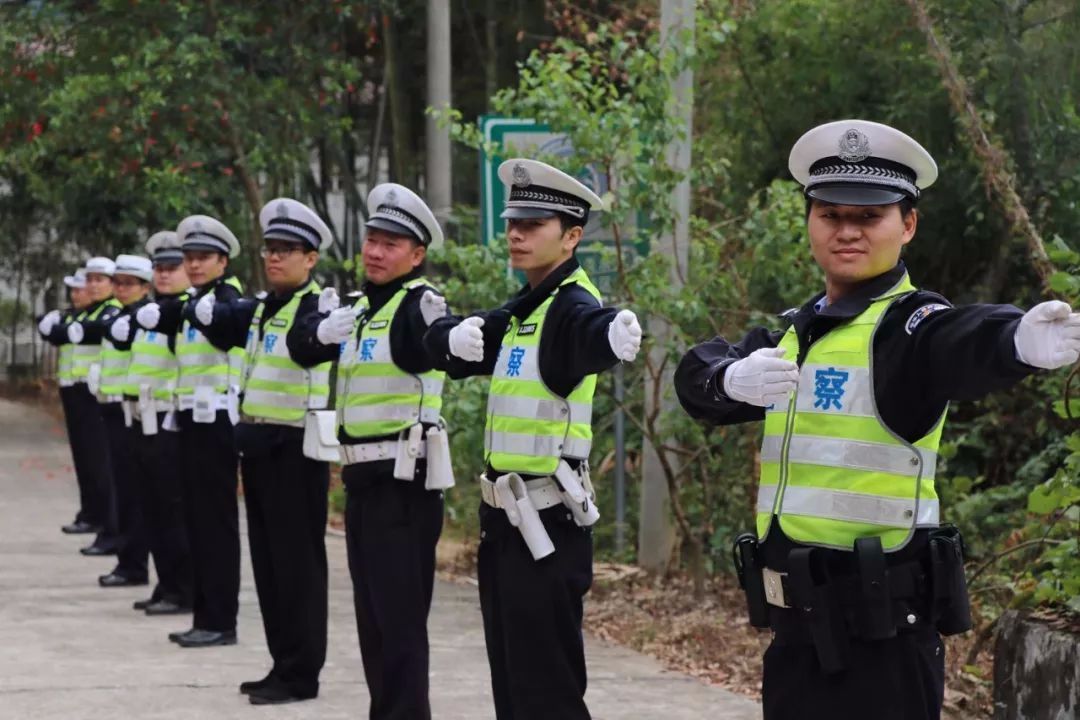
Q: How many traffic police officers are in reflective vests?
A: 9